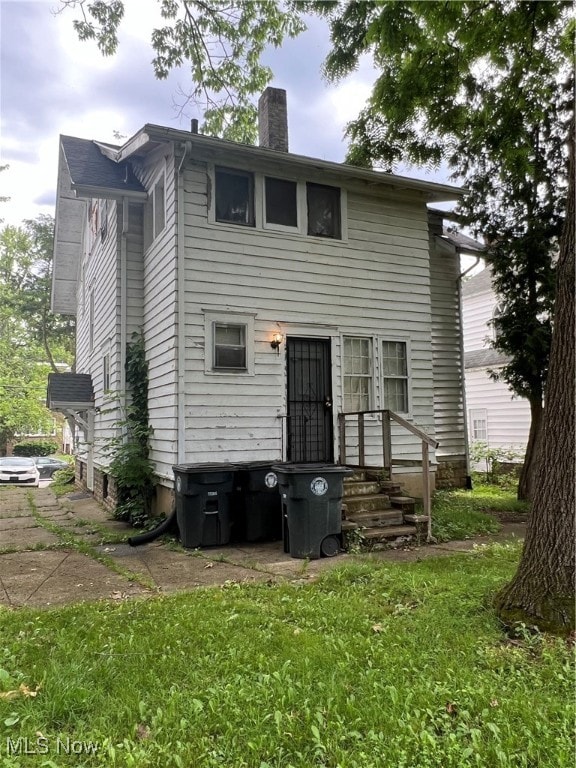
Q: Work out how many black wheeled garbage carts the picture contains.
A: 3